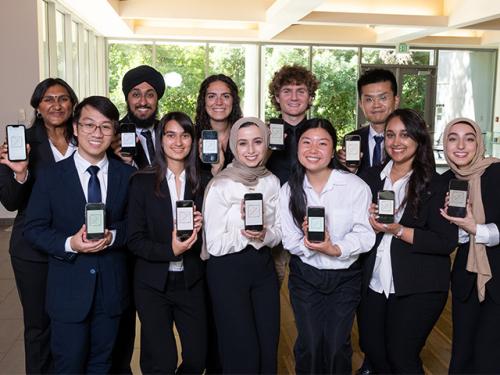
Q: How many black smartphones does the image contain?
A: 11